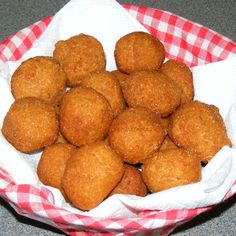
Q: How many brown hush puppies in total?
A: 15